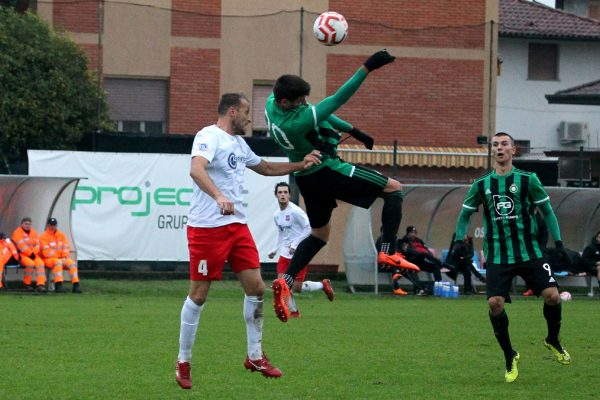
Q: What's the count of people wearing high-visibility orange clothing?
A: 3